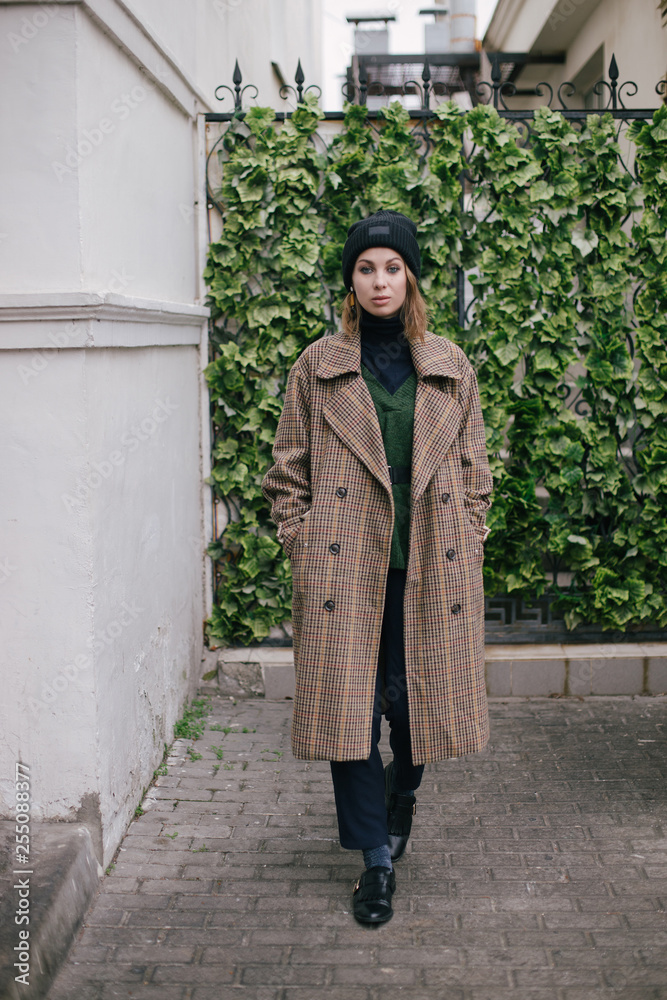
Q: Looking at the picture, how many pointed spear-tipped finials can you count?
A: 6